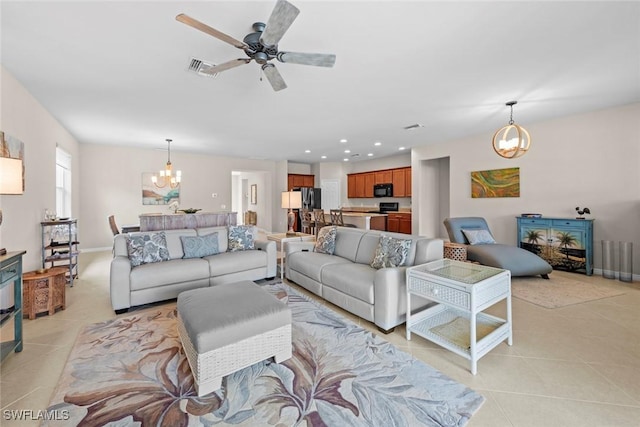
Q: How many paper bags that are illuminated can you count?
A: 0